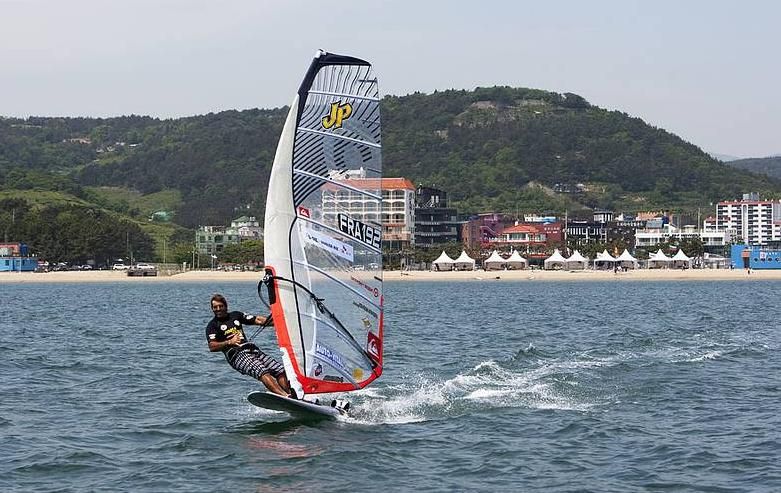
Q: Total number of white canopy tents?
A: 10